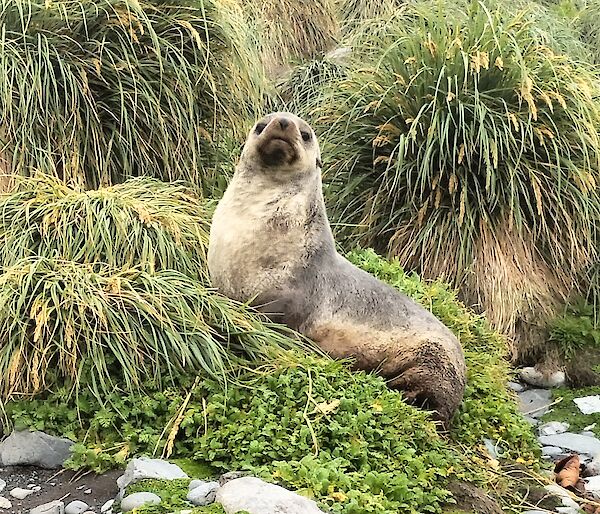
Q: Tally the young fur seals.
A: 1